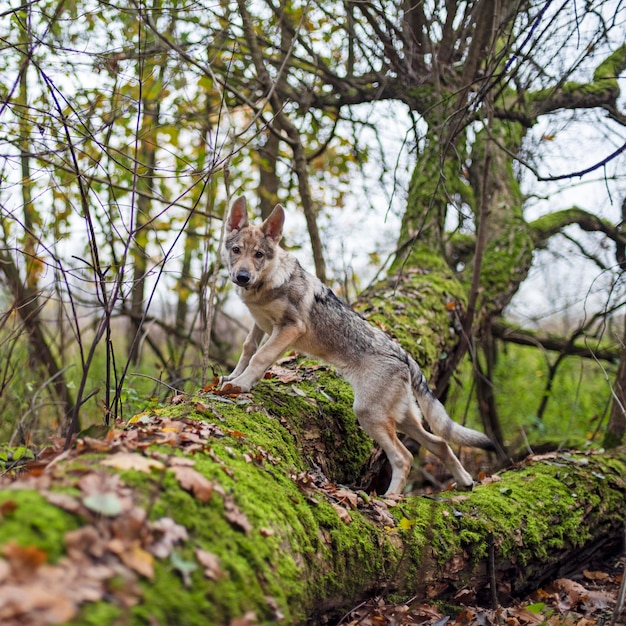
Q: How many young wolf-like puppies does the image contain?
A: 1